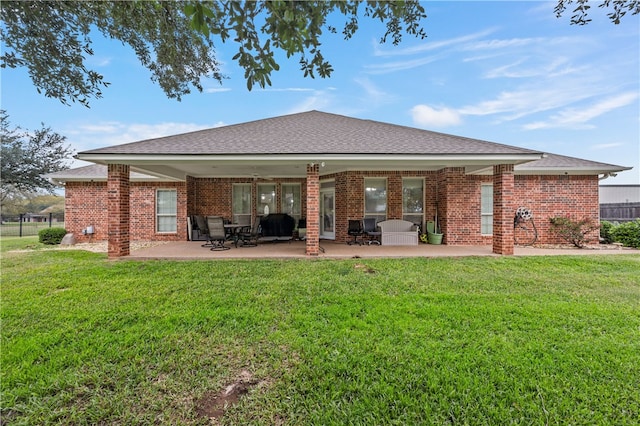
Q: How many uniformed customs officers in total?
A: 0